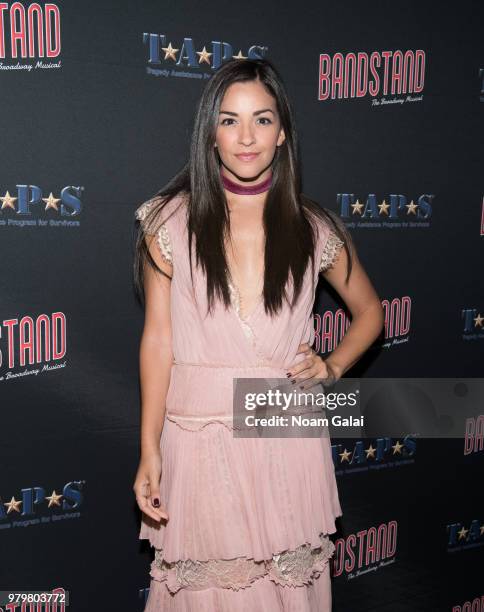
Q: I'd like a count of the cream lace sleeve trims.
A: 2